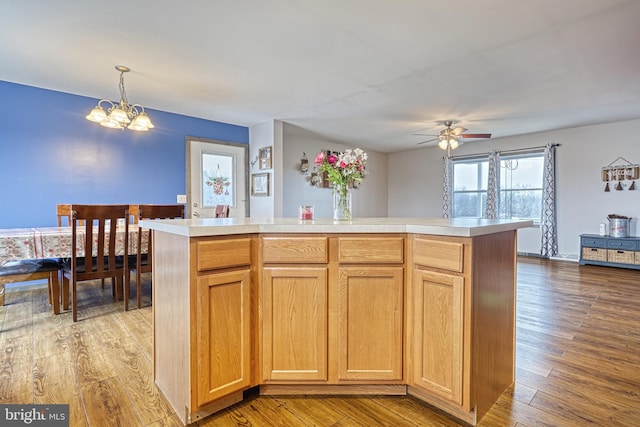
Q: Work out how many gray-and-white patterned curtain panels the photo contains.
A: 3